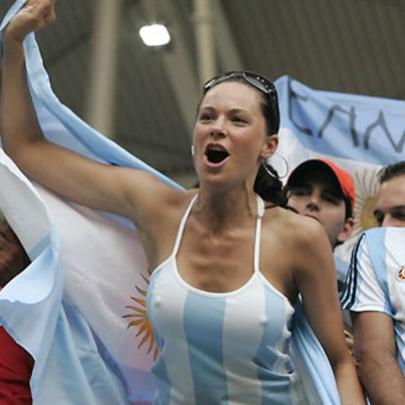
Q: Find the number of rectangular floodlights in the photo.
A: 1